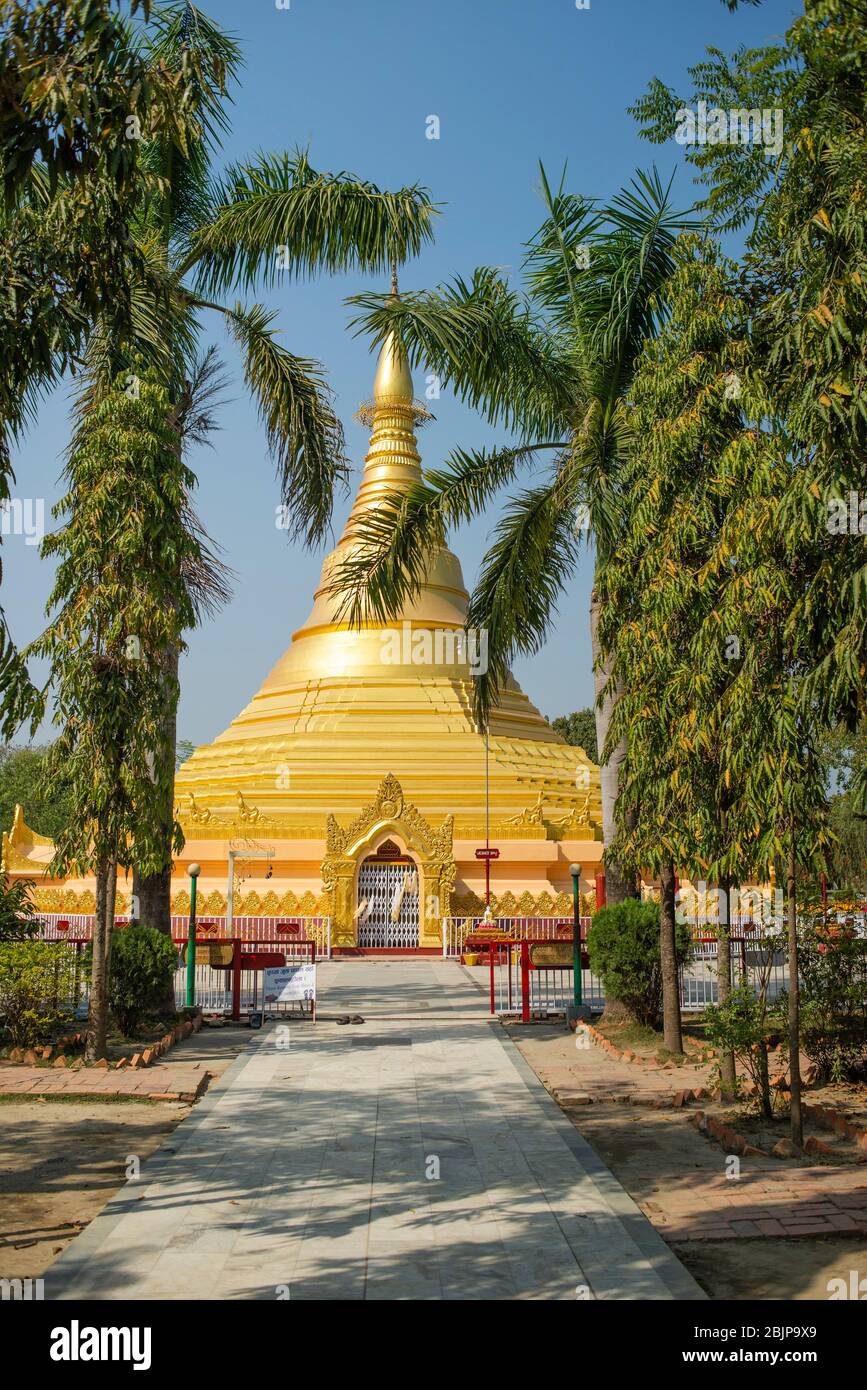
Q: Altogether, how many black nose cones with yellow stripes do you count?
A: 0